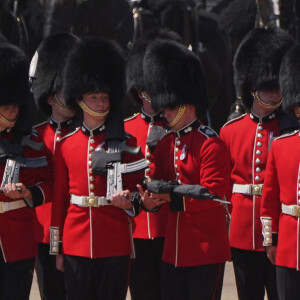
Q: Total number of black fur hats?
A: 7